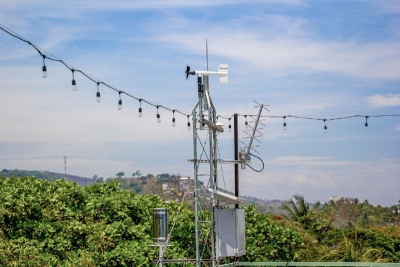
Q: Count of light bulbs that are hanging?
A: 13